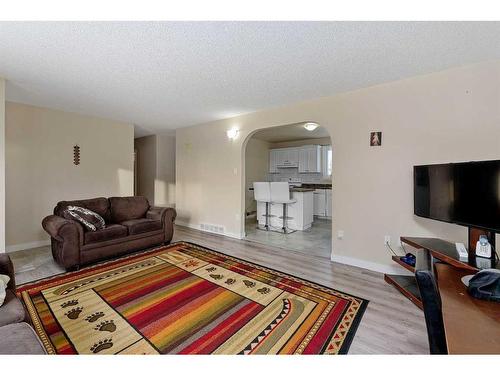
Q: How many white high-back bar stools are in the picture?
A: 2